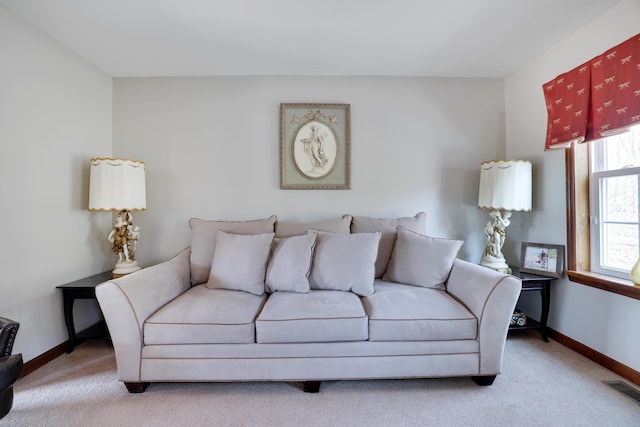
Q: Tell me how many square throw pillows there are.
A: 4